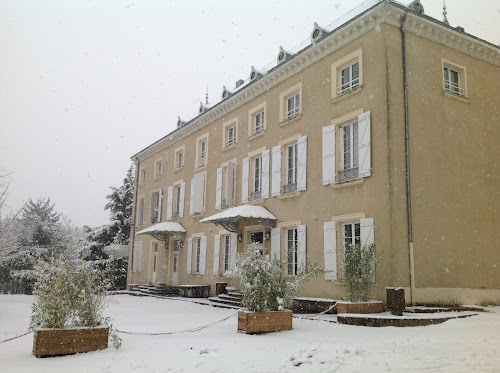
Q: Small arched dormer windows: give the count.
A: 7